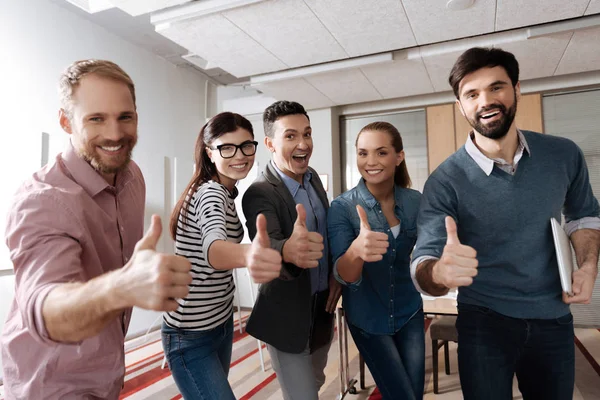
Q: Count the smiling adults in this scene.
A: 5